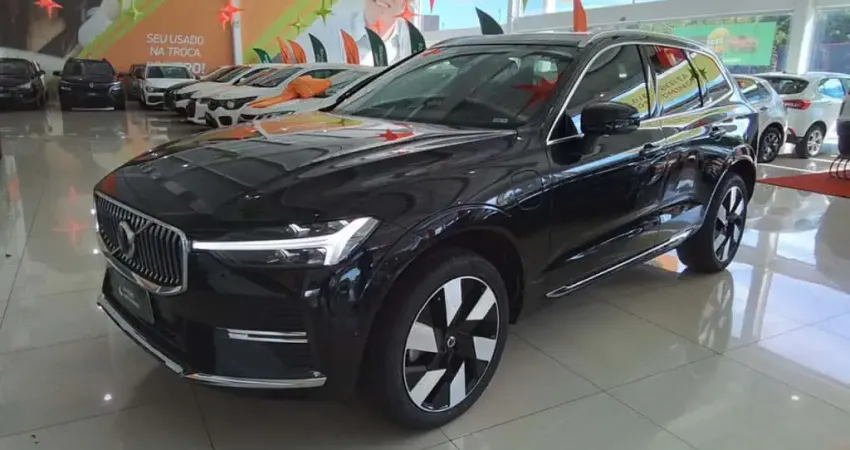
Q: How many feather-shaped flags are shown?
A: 9